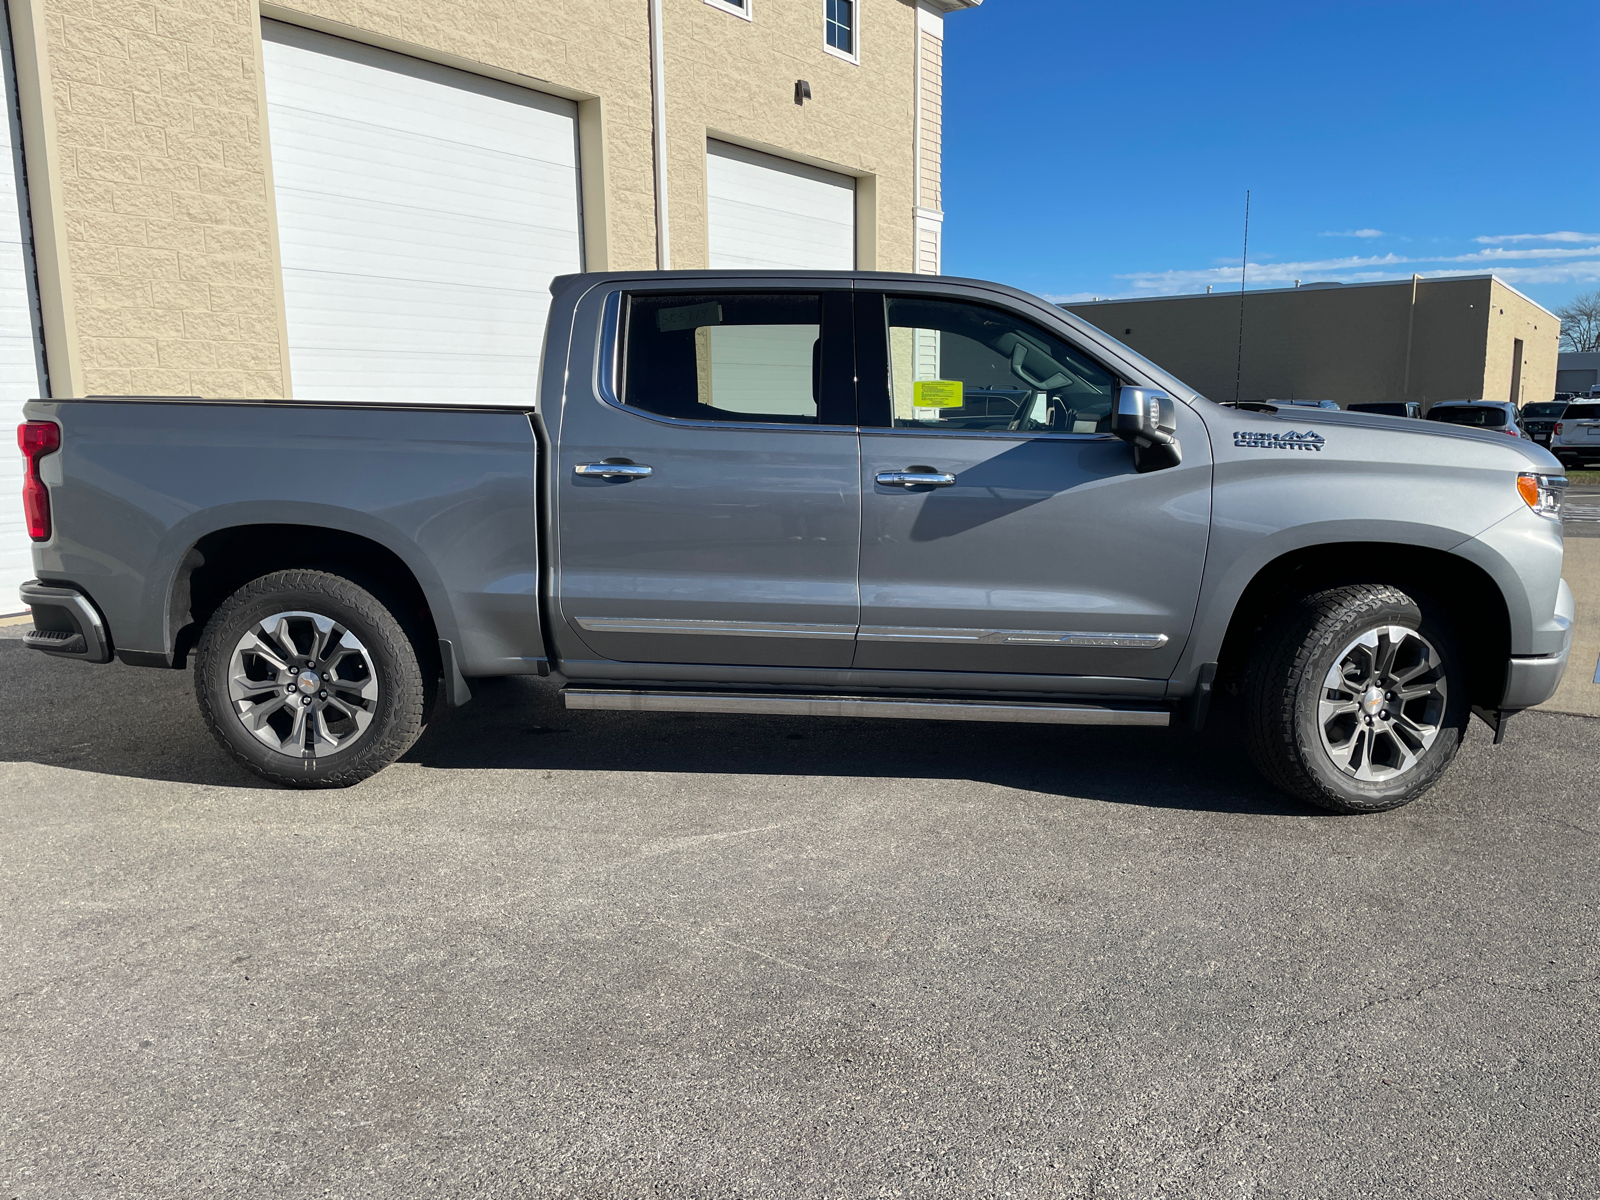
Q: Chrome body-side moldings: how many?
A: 2